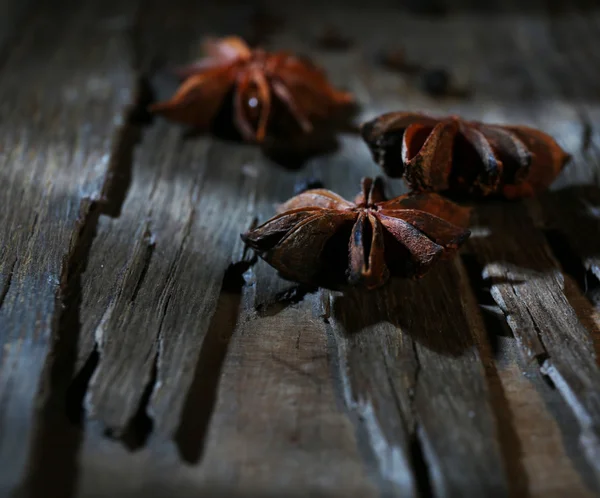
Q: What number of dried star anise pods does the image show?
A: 3